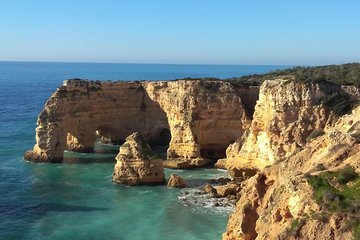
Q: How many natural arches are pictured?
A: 2